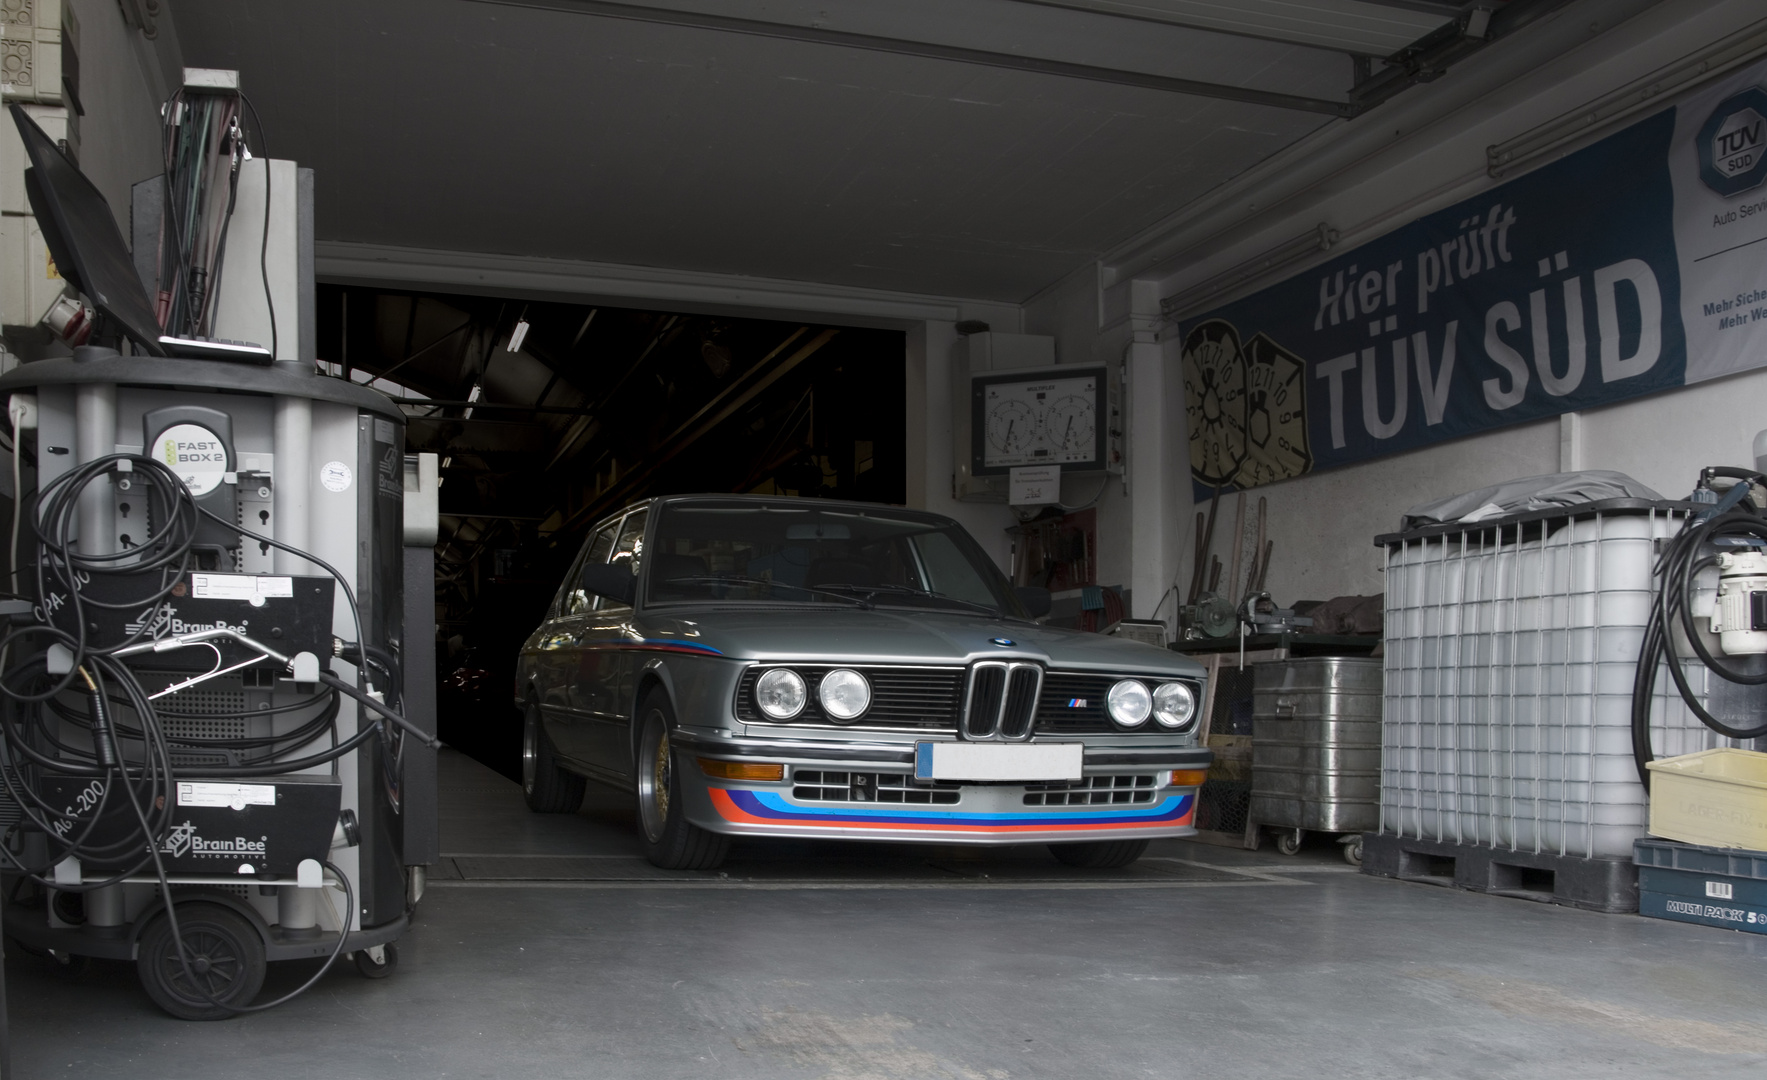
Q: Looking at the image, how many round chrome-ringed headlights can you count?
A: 4